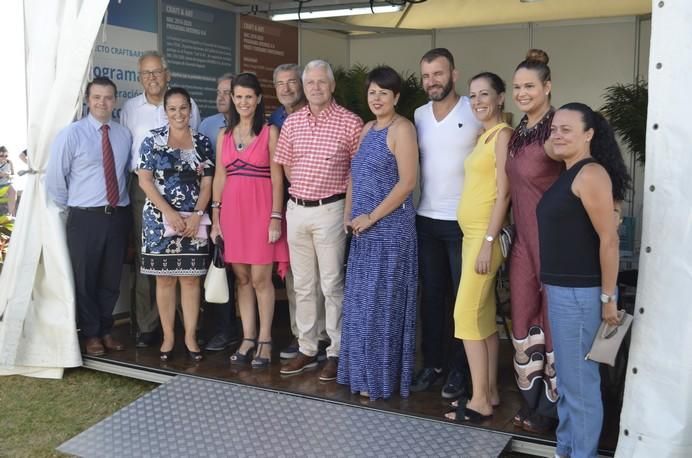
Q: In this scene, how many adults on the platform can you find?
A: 12